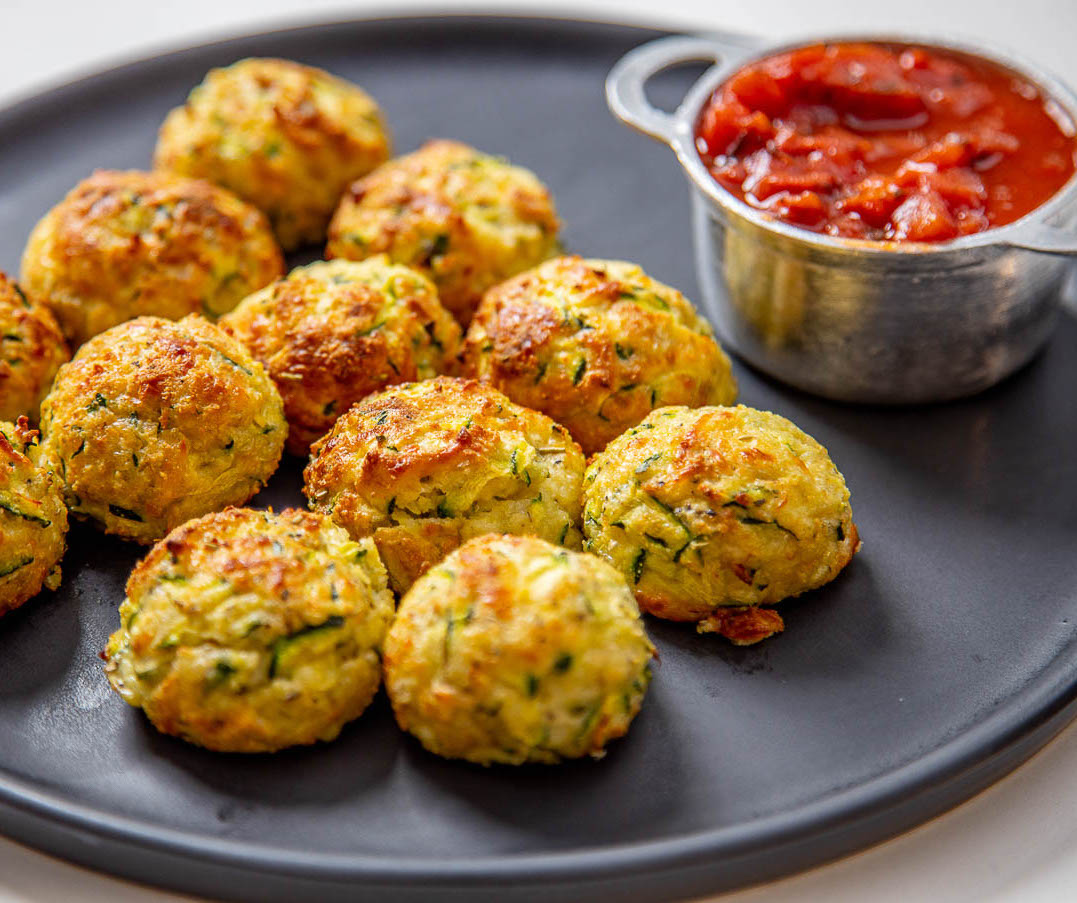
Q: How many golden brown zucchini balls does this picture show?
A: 12